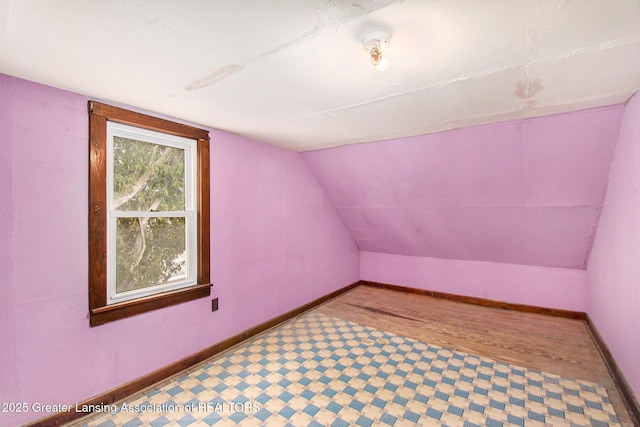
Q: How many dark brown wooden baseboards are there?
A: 3